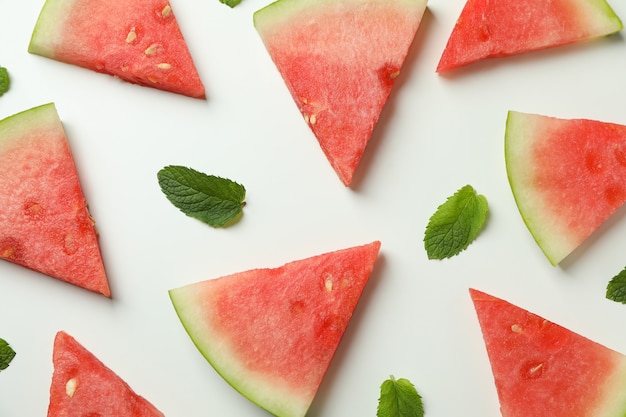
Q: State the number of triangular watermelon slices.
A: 8